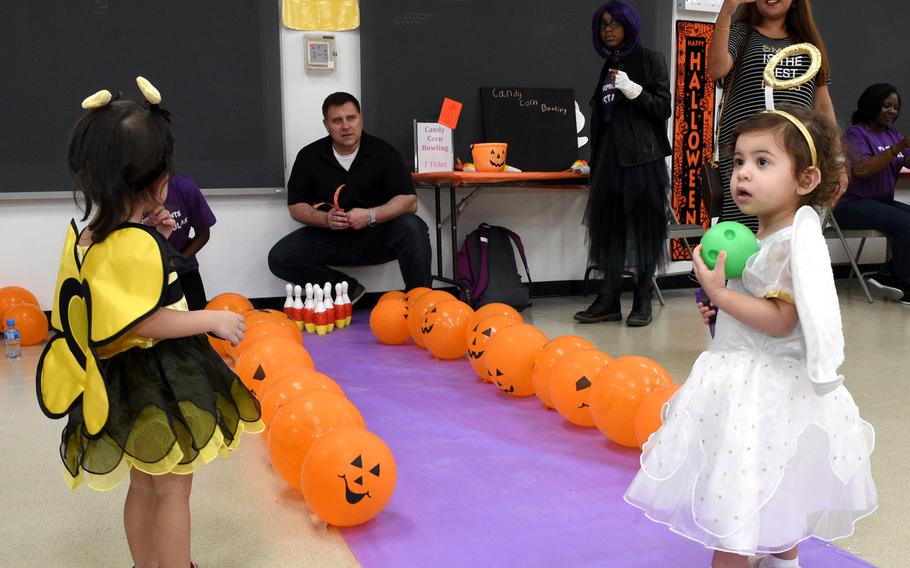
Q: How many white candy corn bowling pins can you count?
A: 10